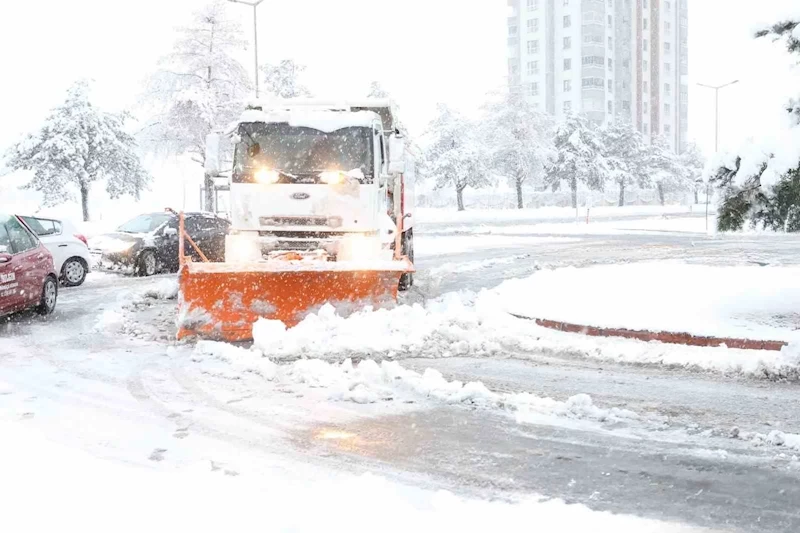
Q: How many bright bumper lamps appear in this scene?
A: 2